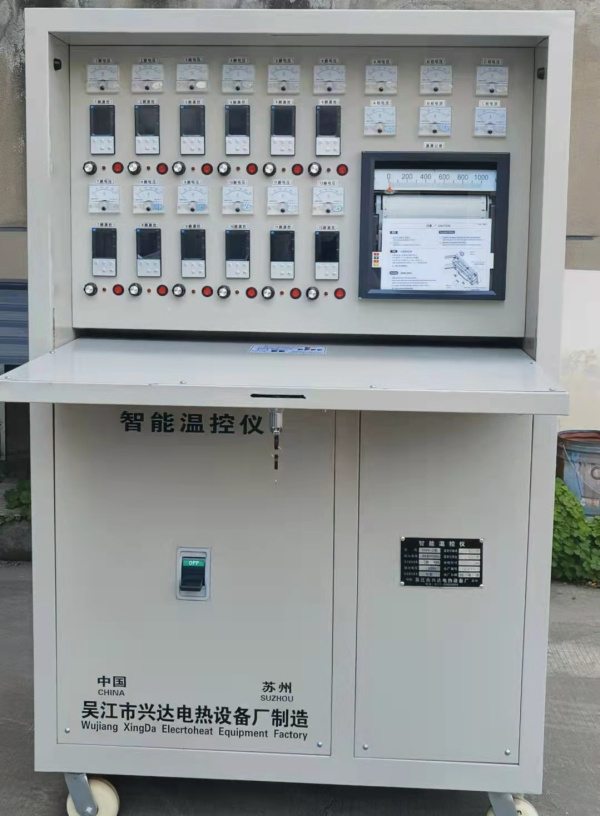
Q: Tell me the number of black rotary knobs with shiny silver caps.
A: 12